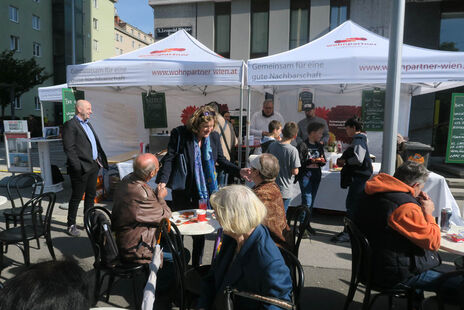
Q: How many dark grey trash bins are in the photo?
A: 1